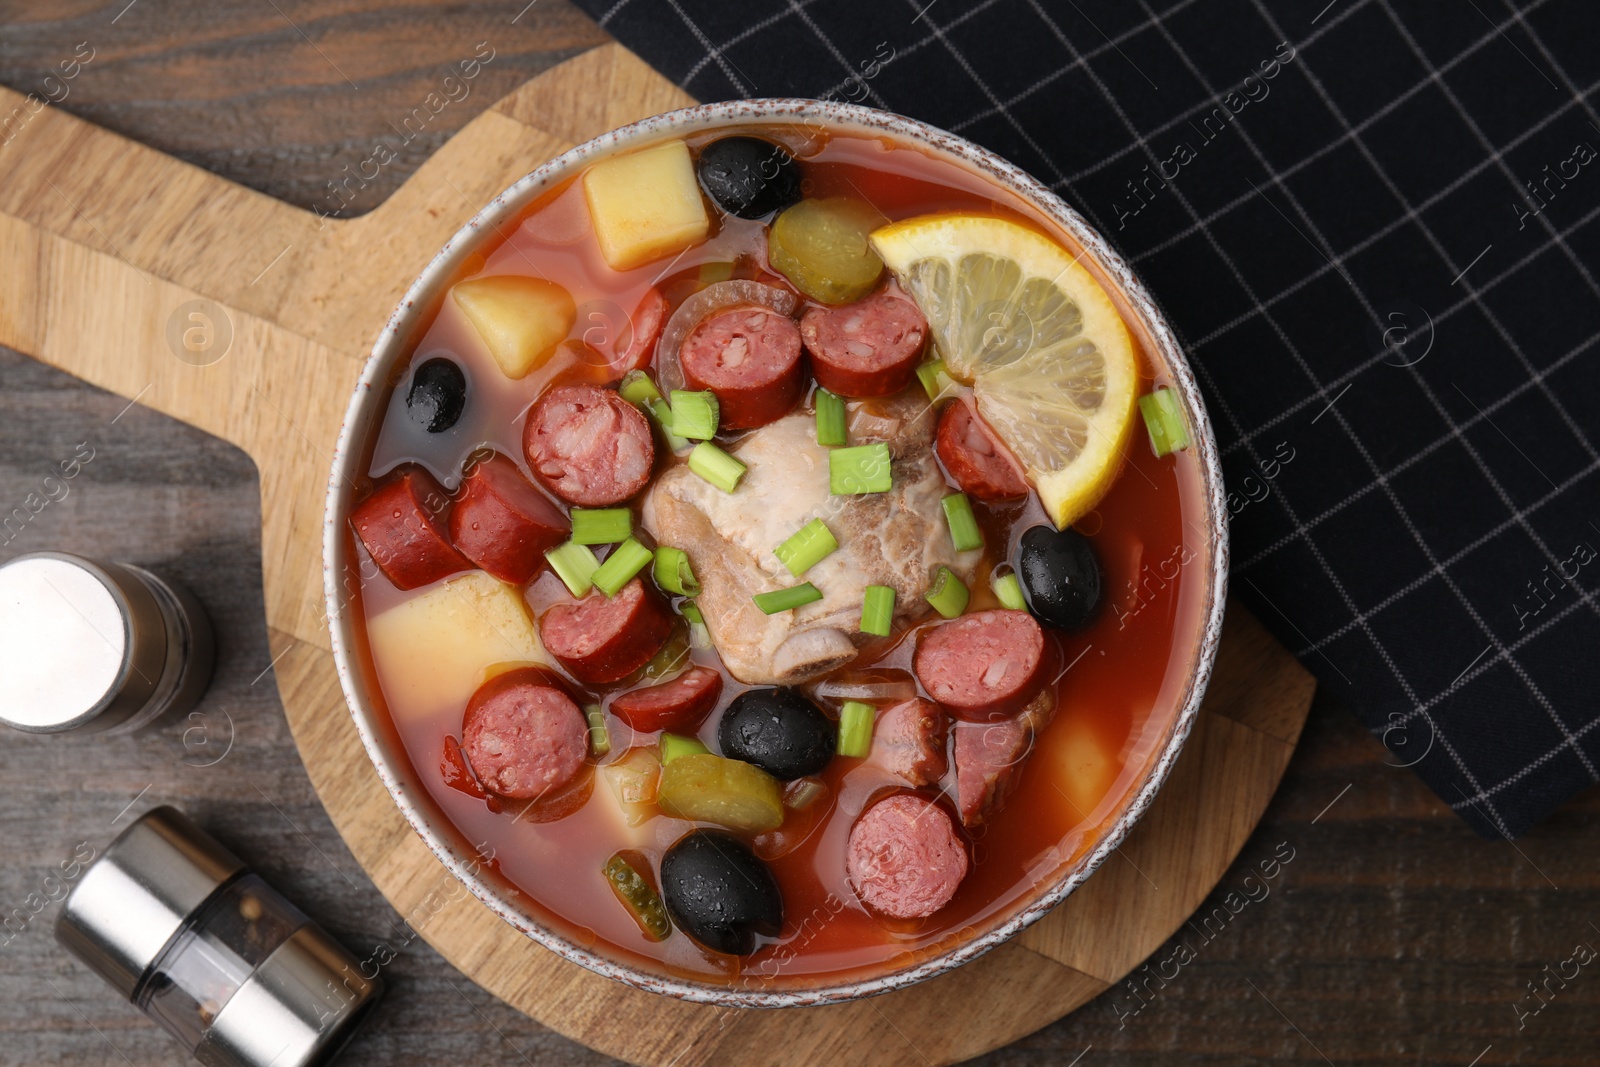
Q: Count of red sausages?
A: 12